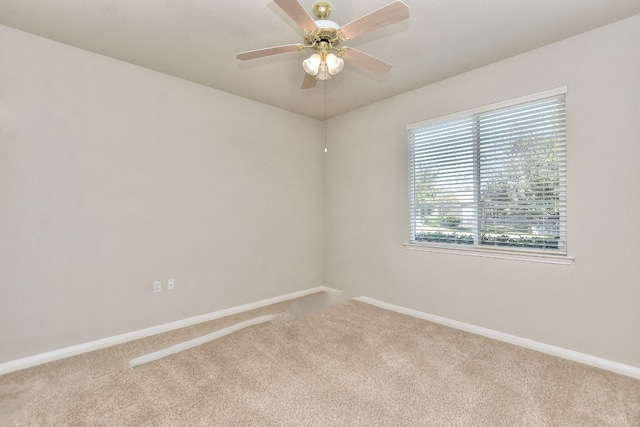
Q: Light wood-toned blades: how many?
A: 5